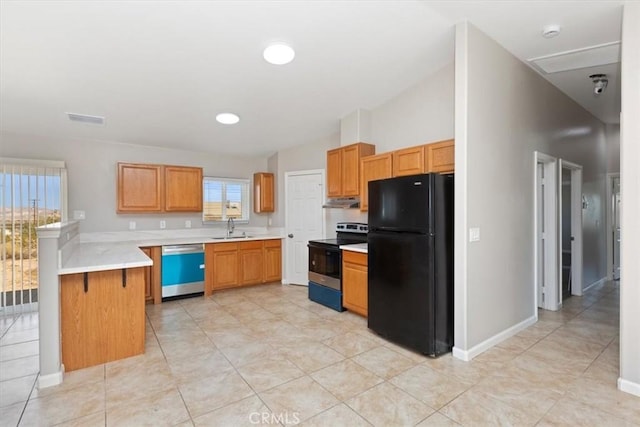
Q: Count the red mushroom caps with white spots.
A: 0